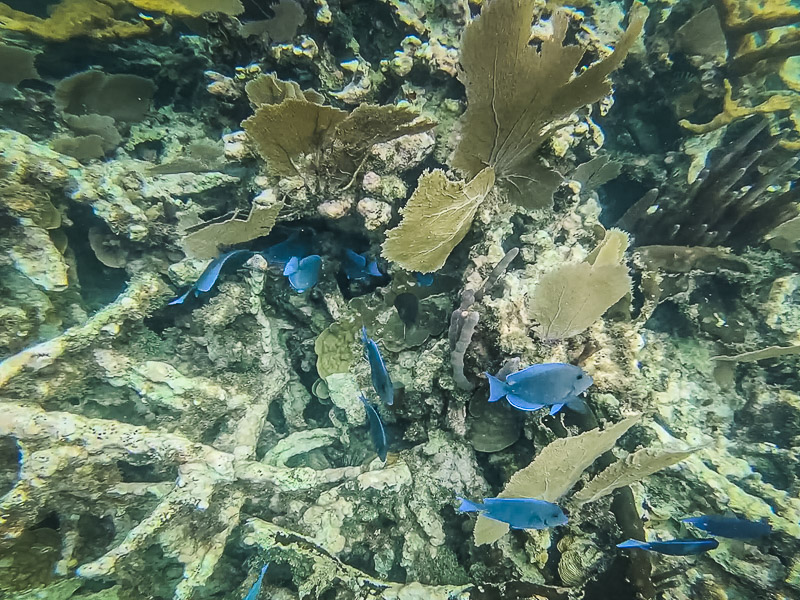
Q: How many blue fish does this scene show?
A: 12